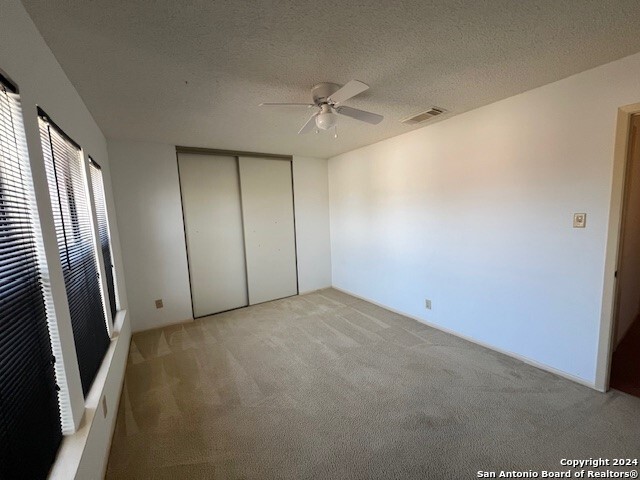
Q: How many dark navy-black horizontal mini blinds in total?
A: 3